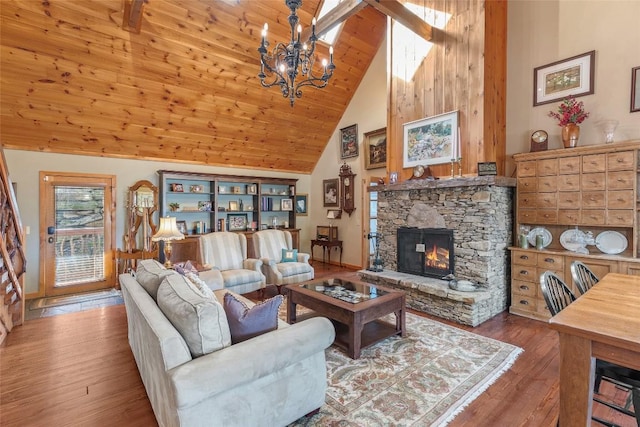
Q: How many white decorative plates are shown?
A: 3